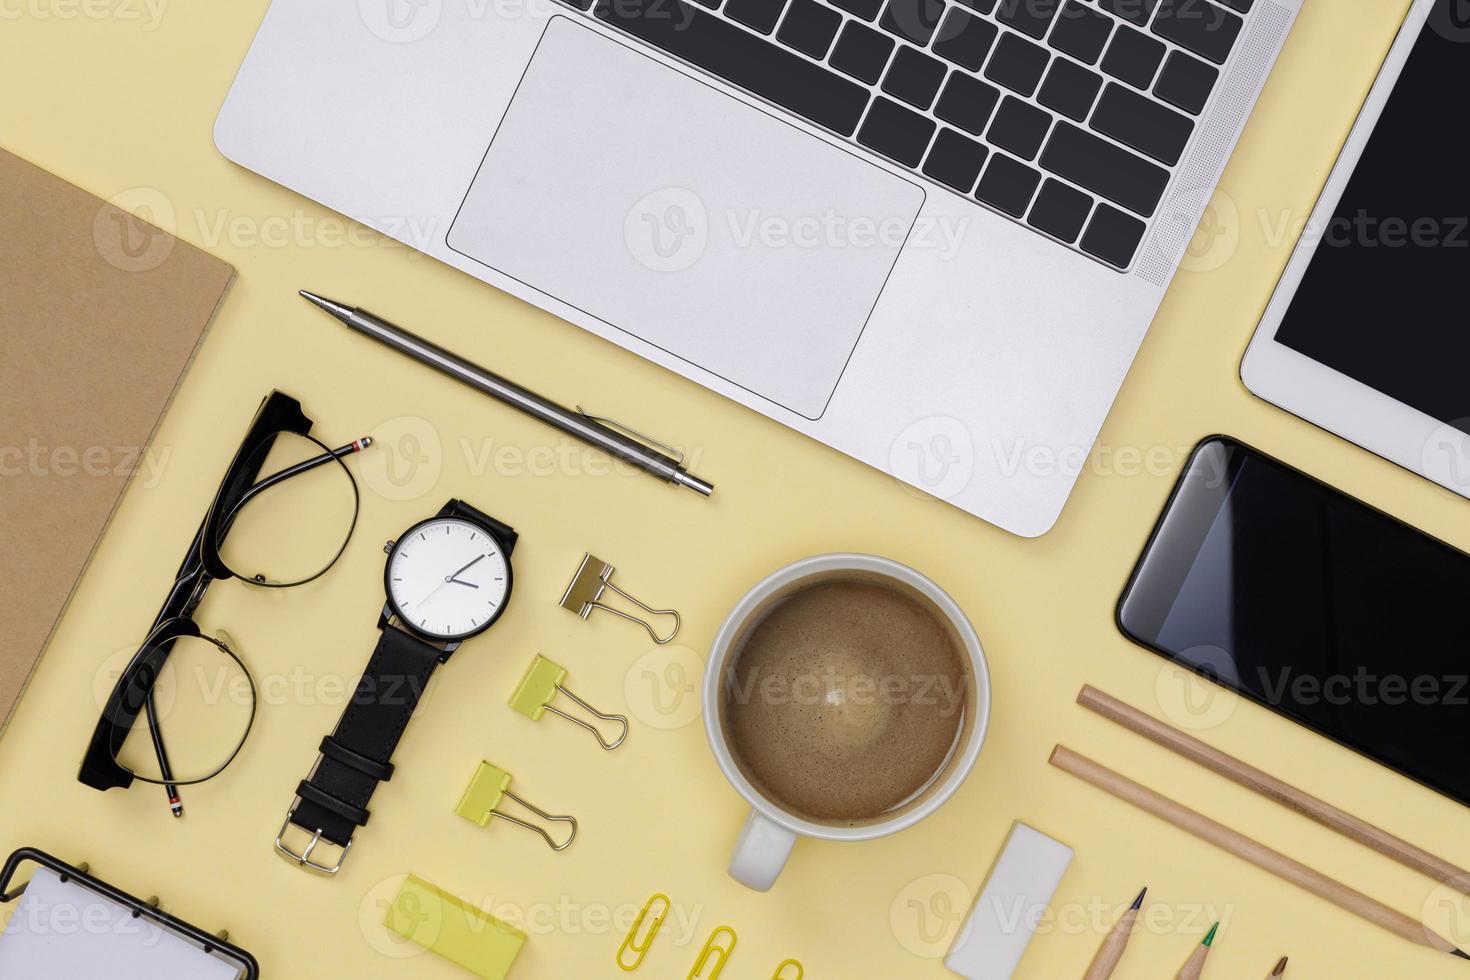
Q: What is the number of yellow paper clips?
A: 3